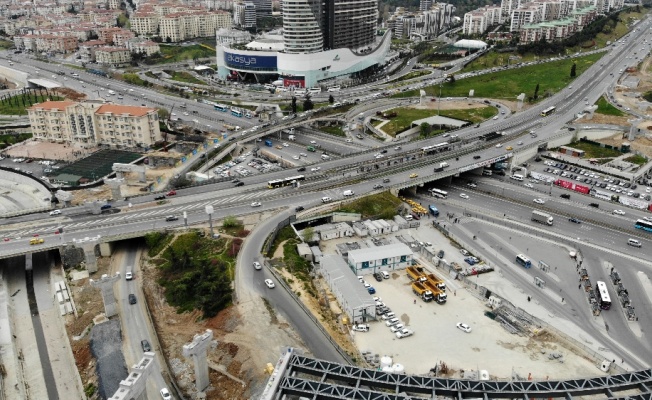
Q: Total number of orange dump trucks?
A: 4